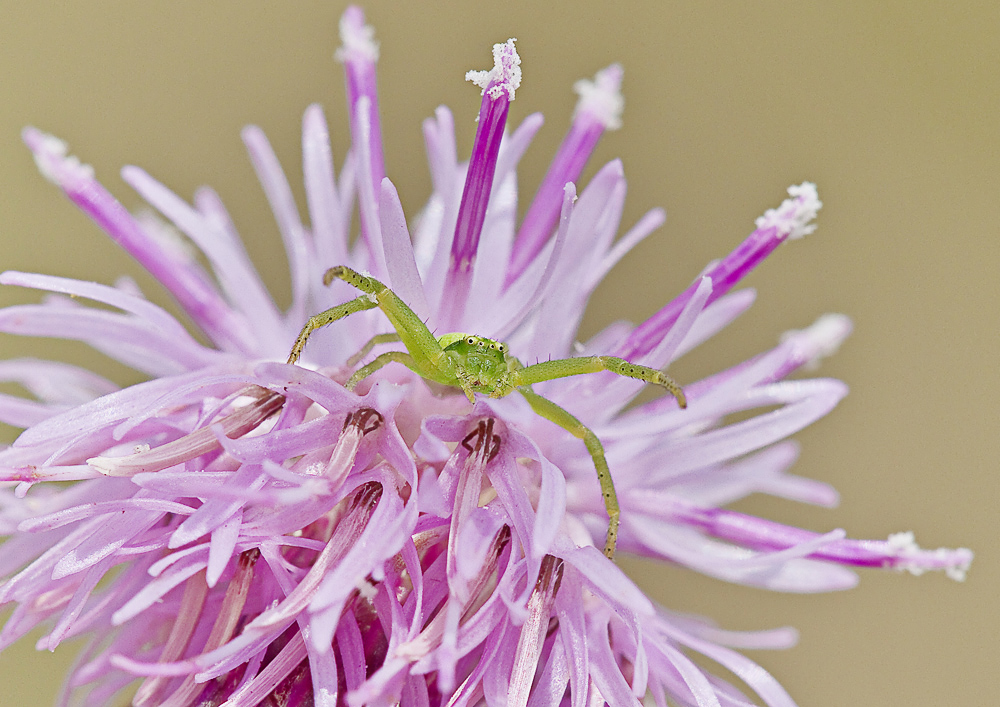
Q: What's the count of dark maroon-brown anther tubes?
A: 7